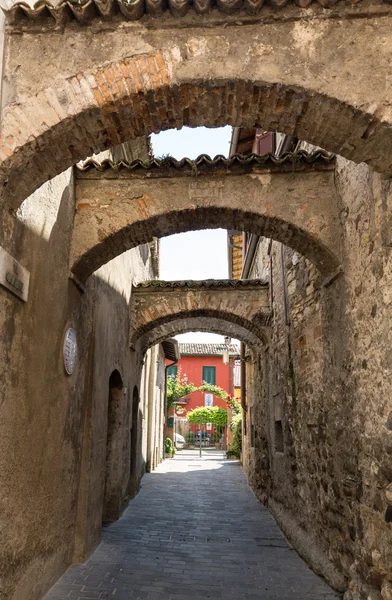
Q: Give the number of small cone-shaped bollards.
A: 0